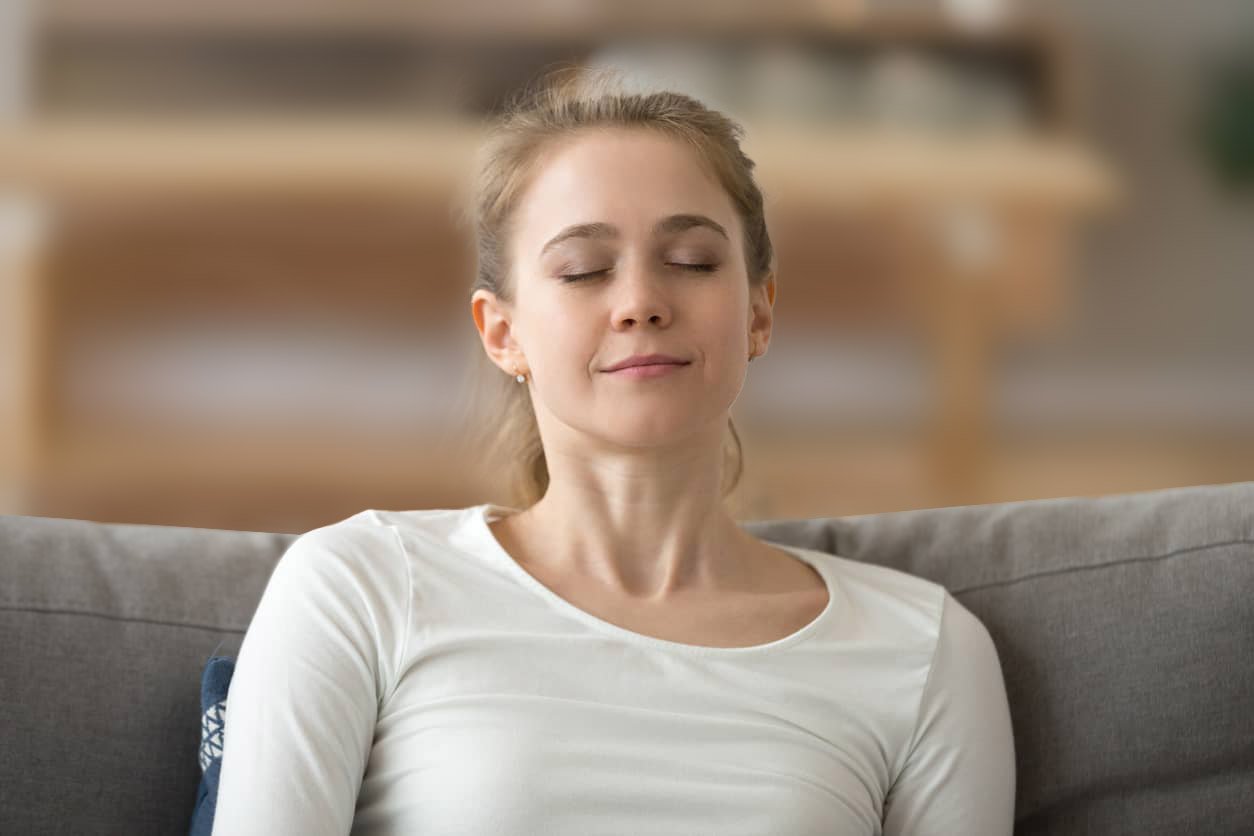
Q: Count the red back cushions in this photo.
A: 0